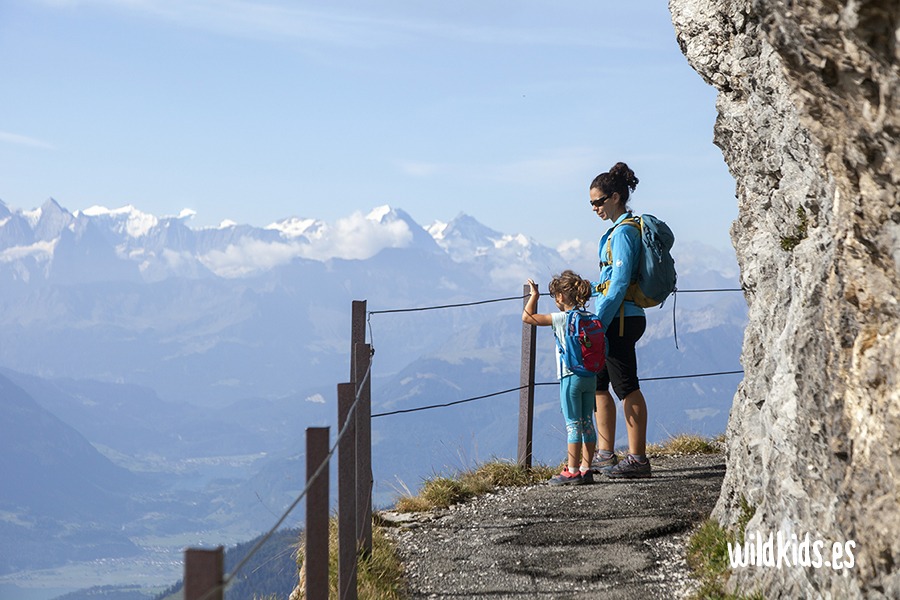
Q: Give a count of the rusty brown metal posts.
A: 6